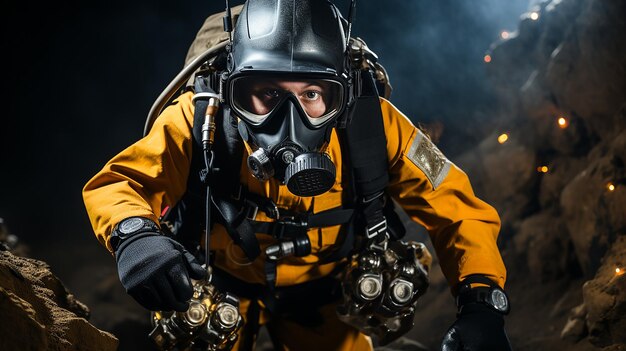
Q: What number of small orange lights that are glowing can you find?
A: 8